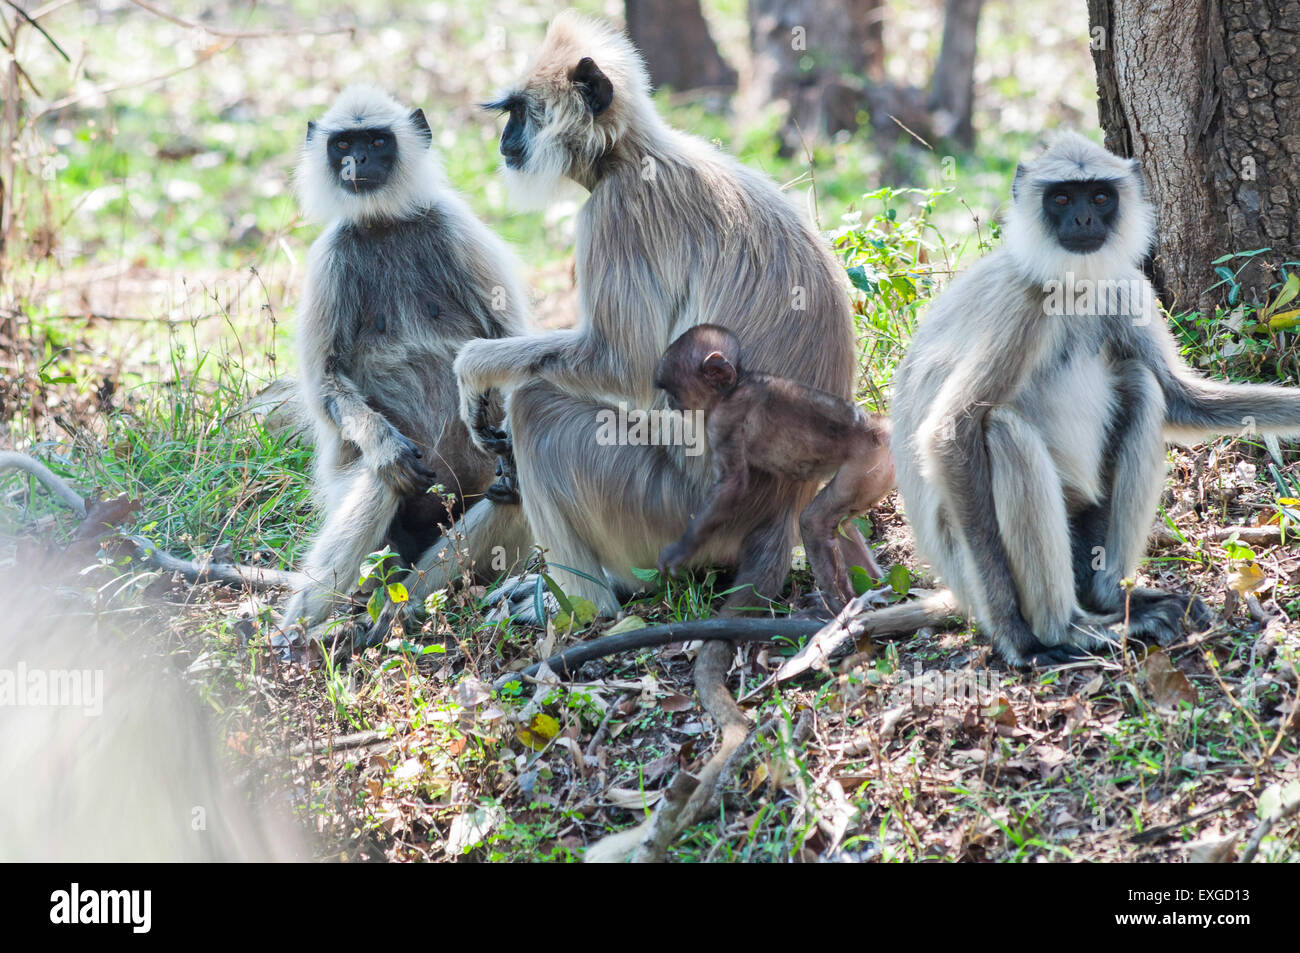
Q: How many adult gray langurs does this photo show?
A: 3